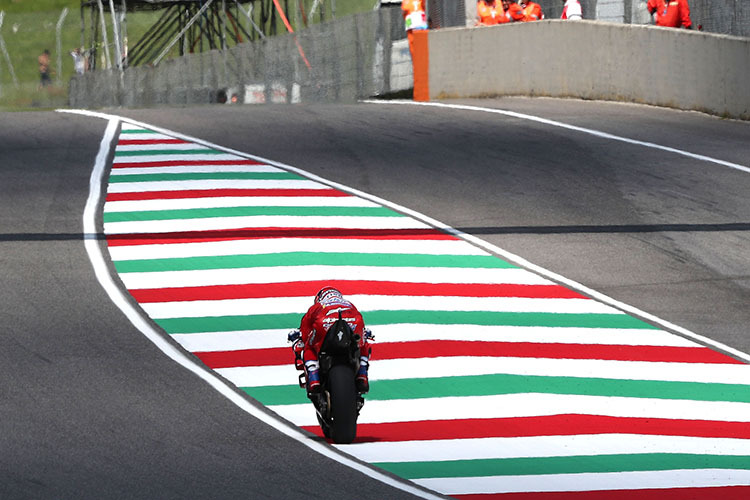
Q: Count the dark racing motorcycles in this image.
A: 1